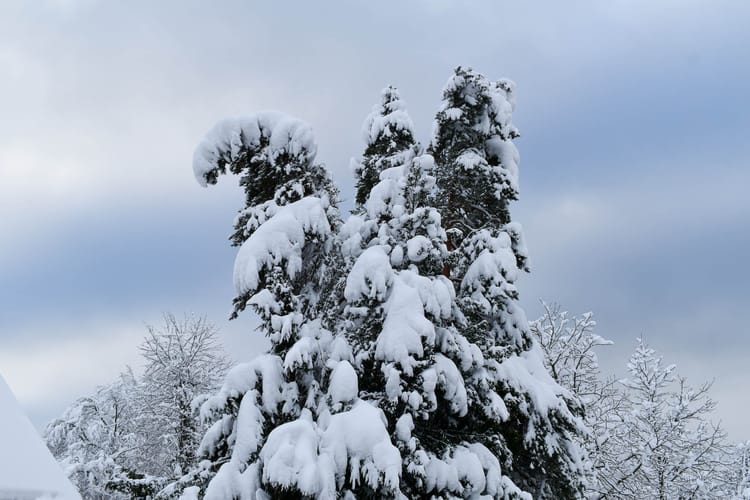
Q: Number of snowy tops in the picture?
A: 3